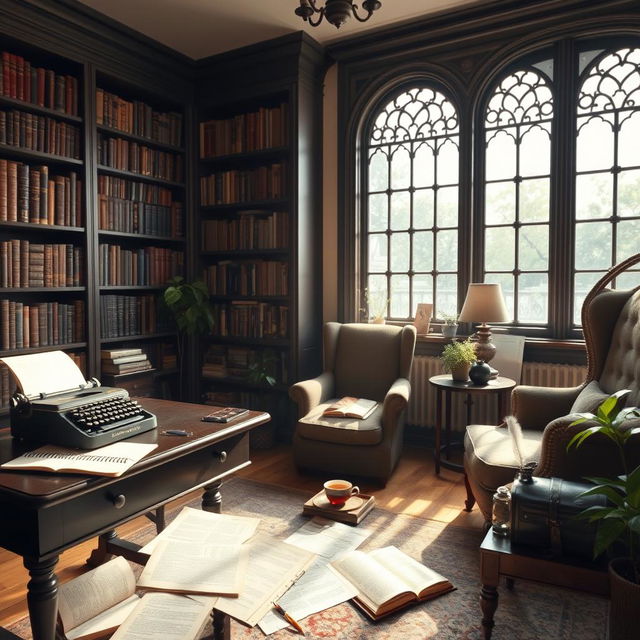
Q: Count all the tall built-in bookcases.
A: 3